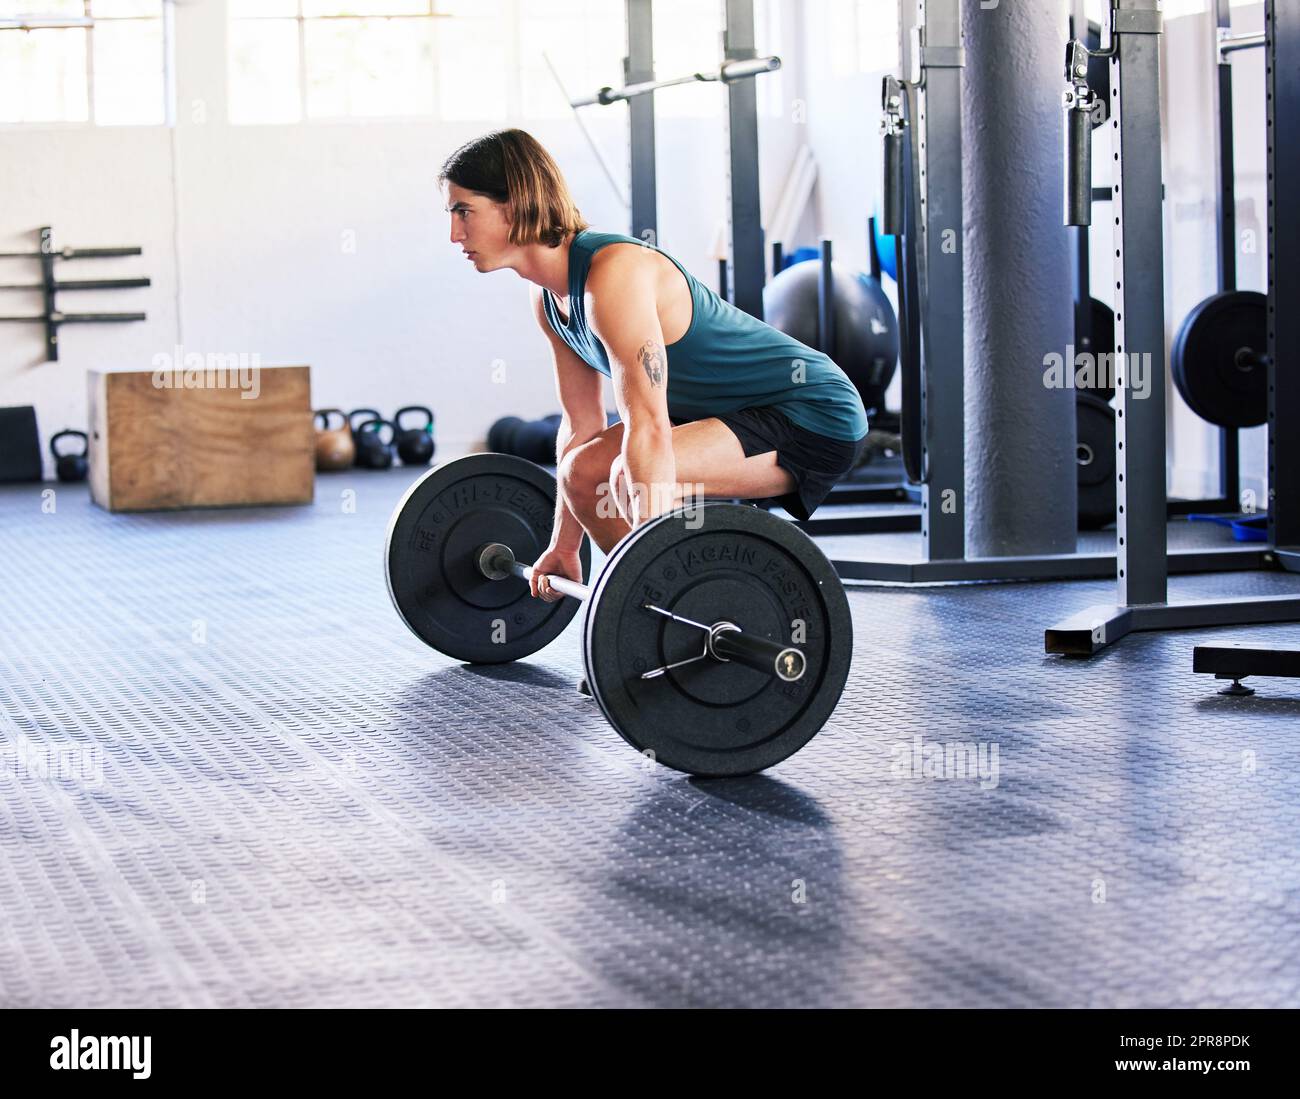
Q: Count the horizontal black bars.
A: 3